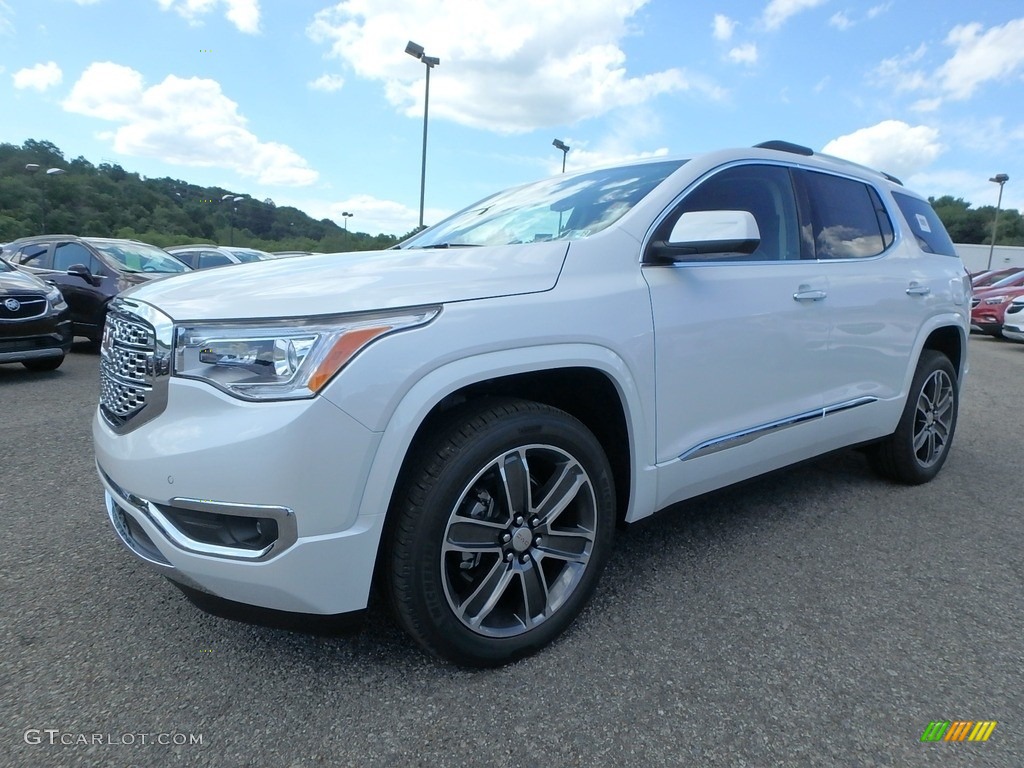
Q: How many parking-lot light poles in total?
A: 6